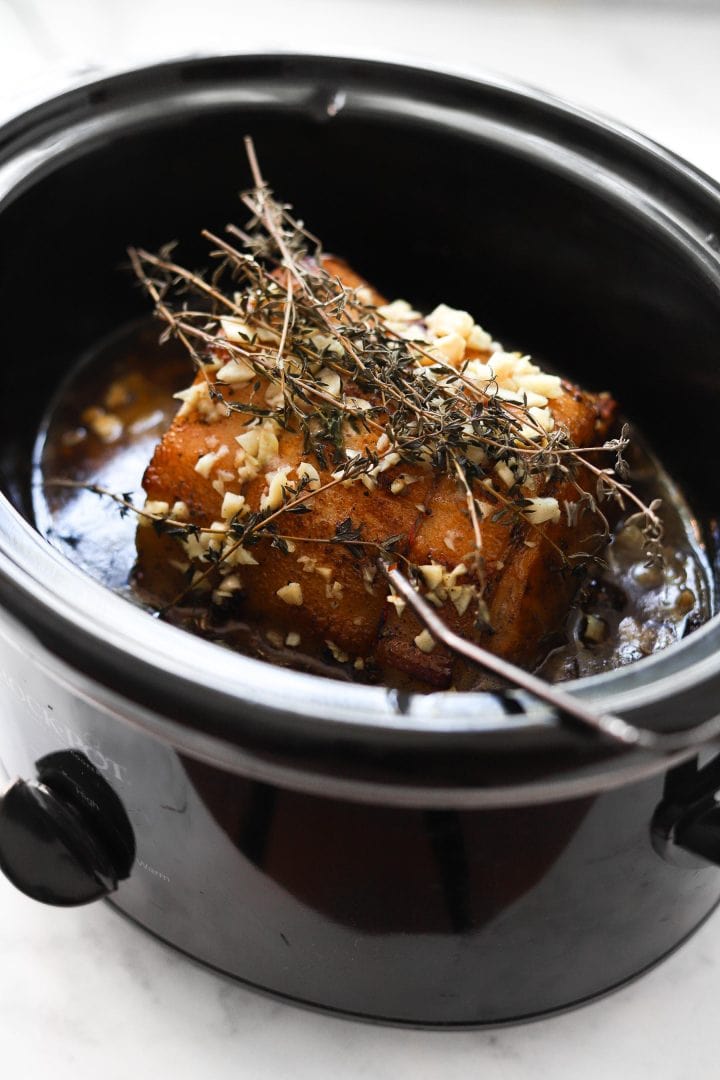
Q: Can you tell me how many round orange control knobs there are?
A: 0